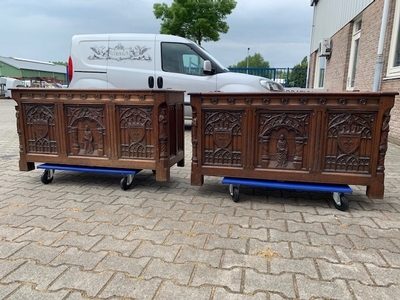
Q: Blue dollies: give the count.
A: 2